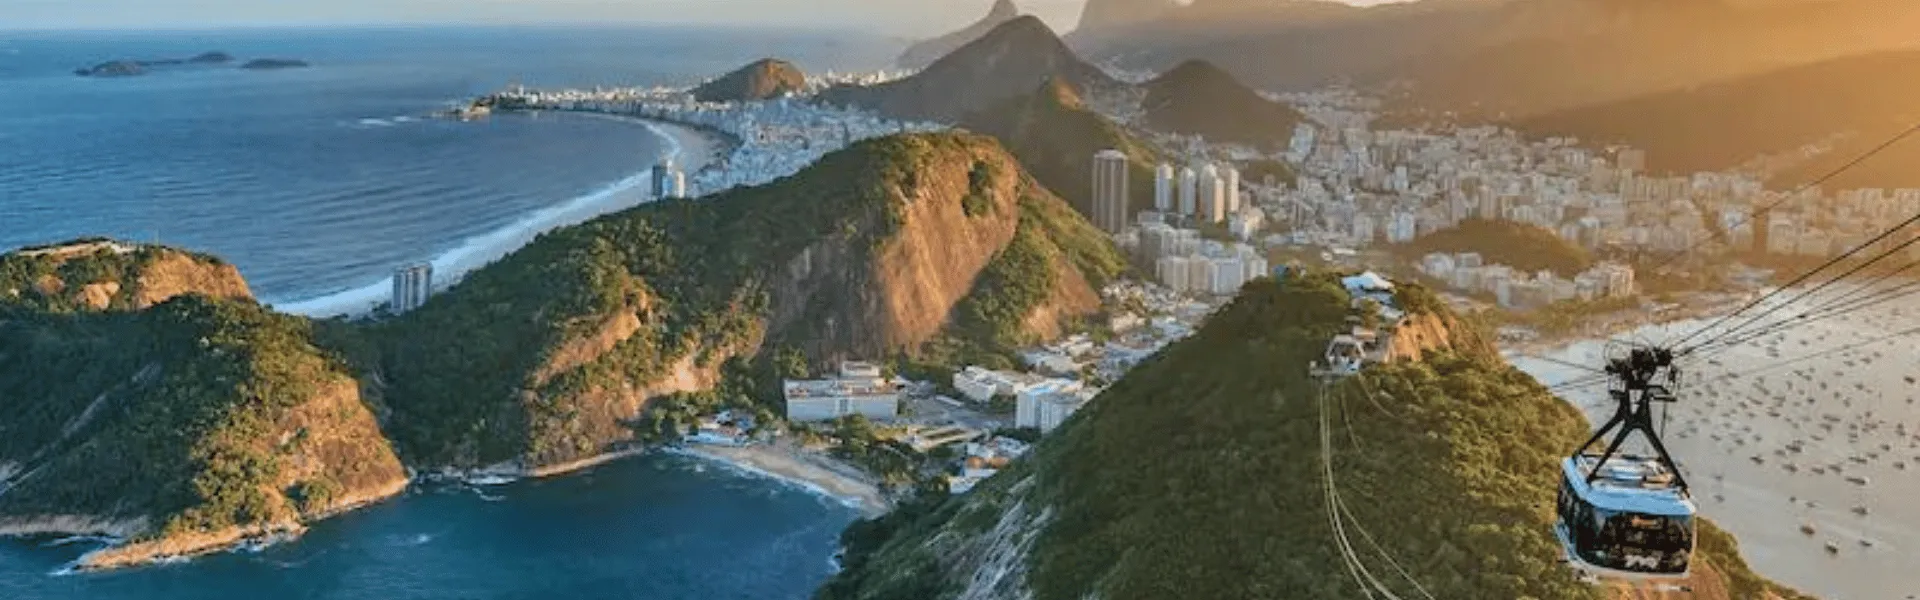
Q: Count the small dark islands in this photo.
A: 3